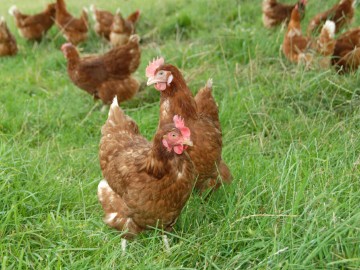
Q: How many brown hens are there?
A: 12